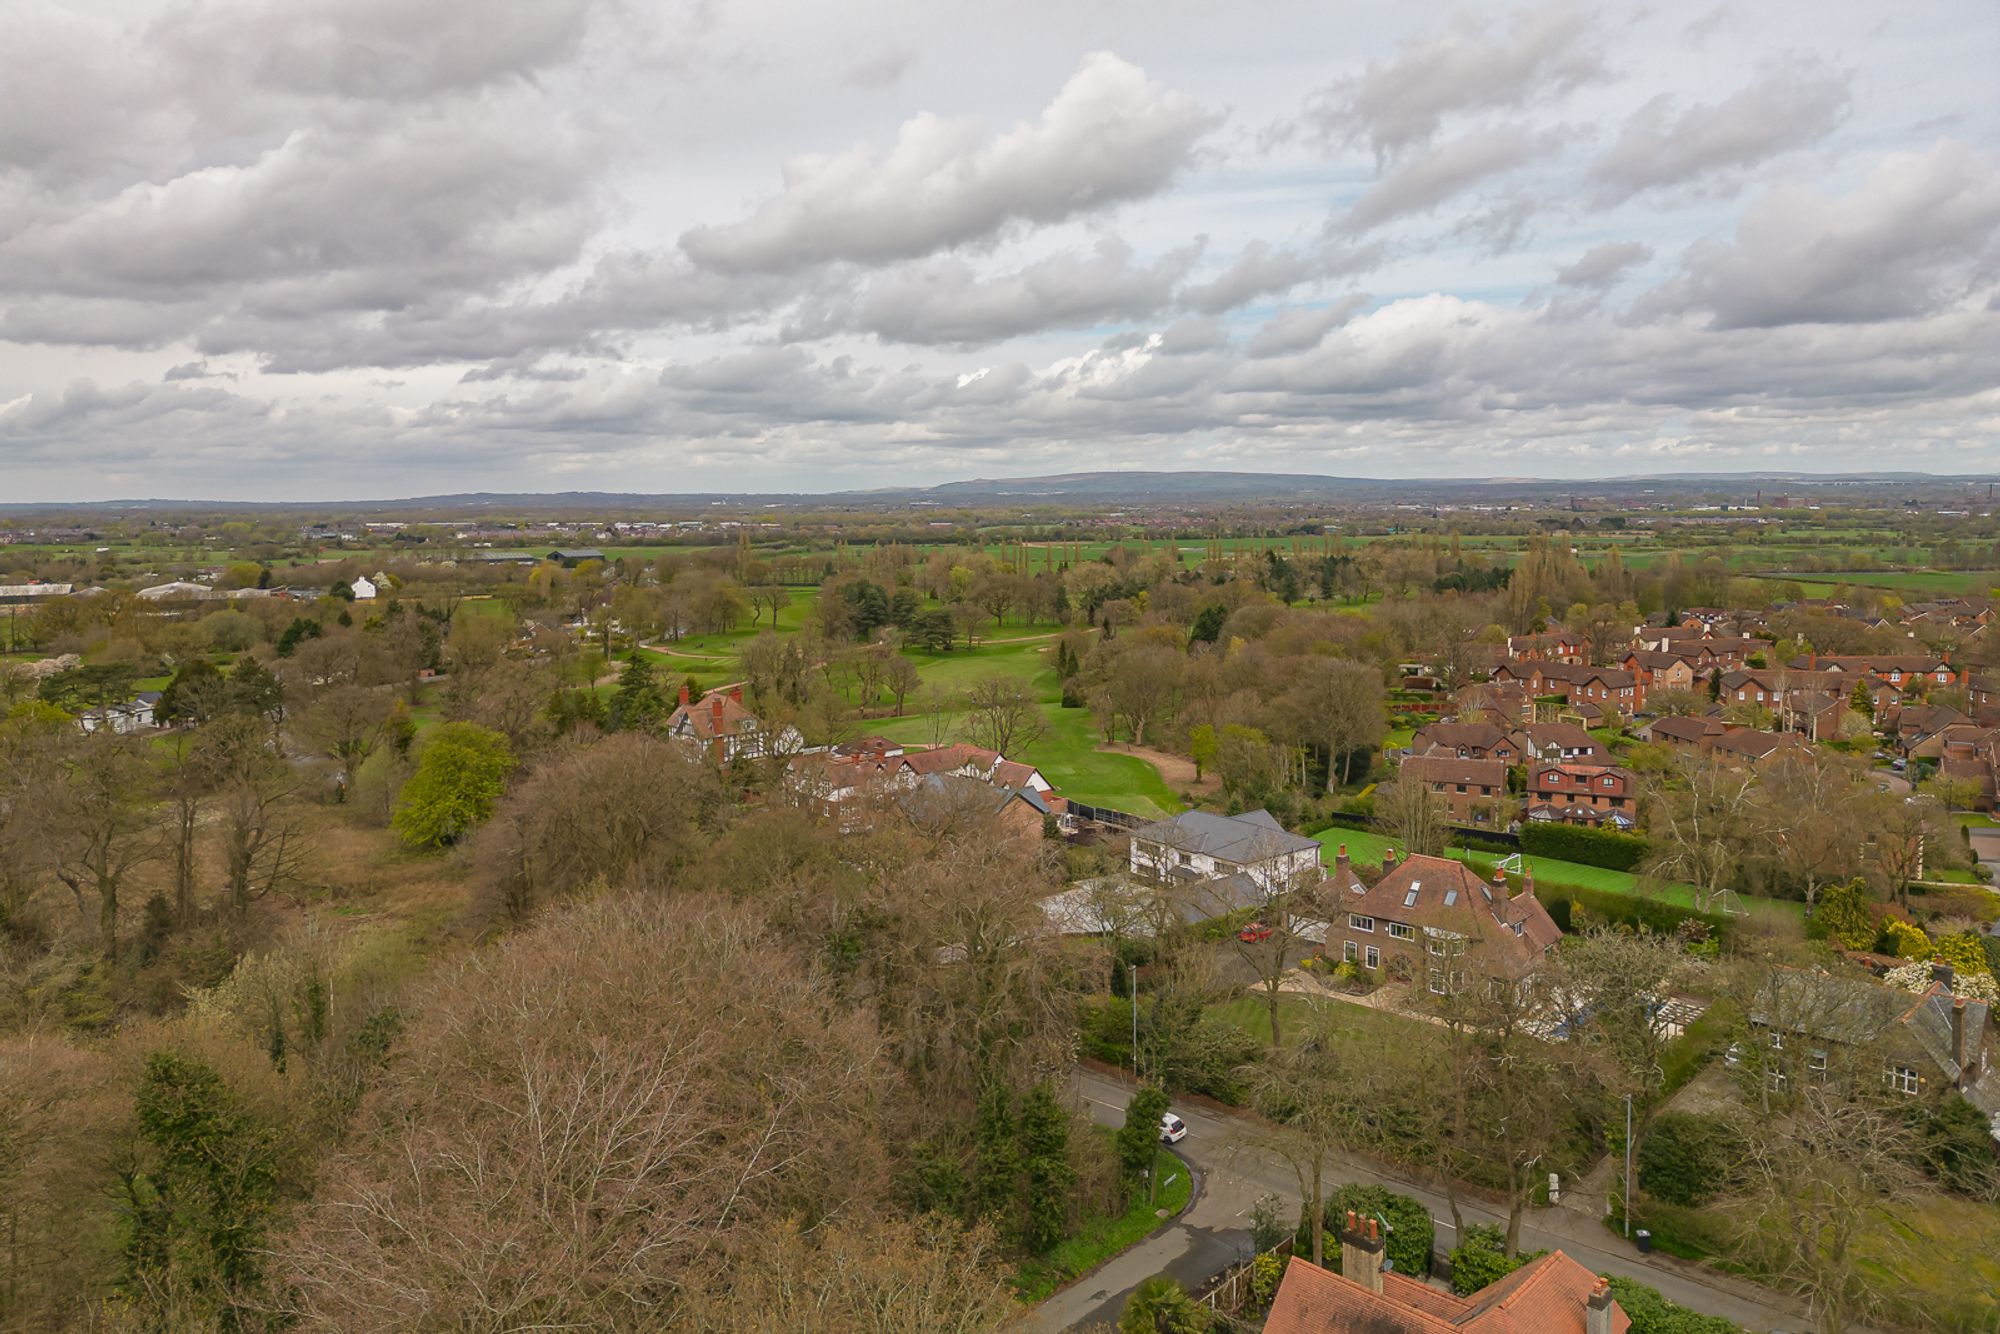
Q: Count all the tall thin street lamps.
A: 2